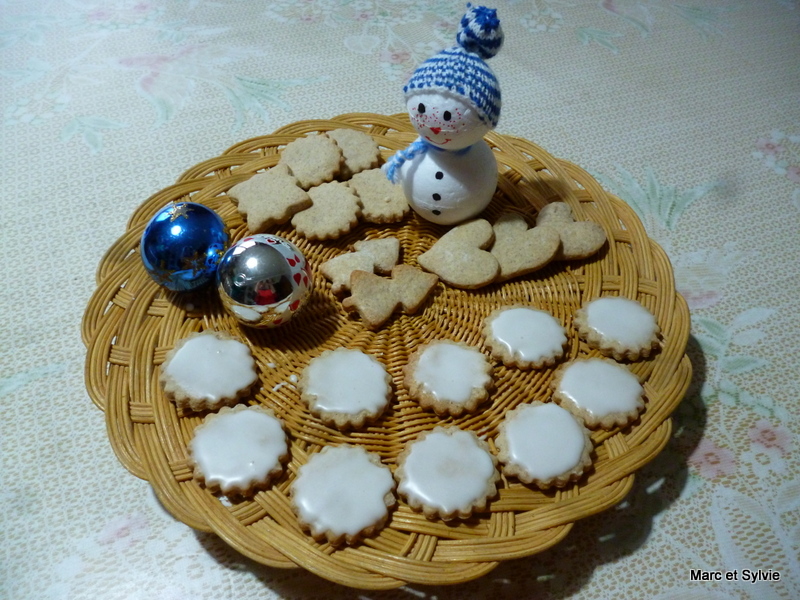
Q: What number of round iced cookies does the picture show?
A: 10